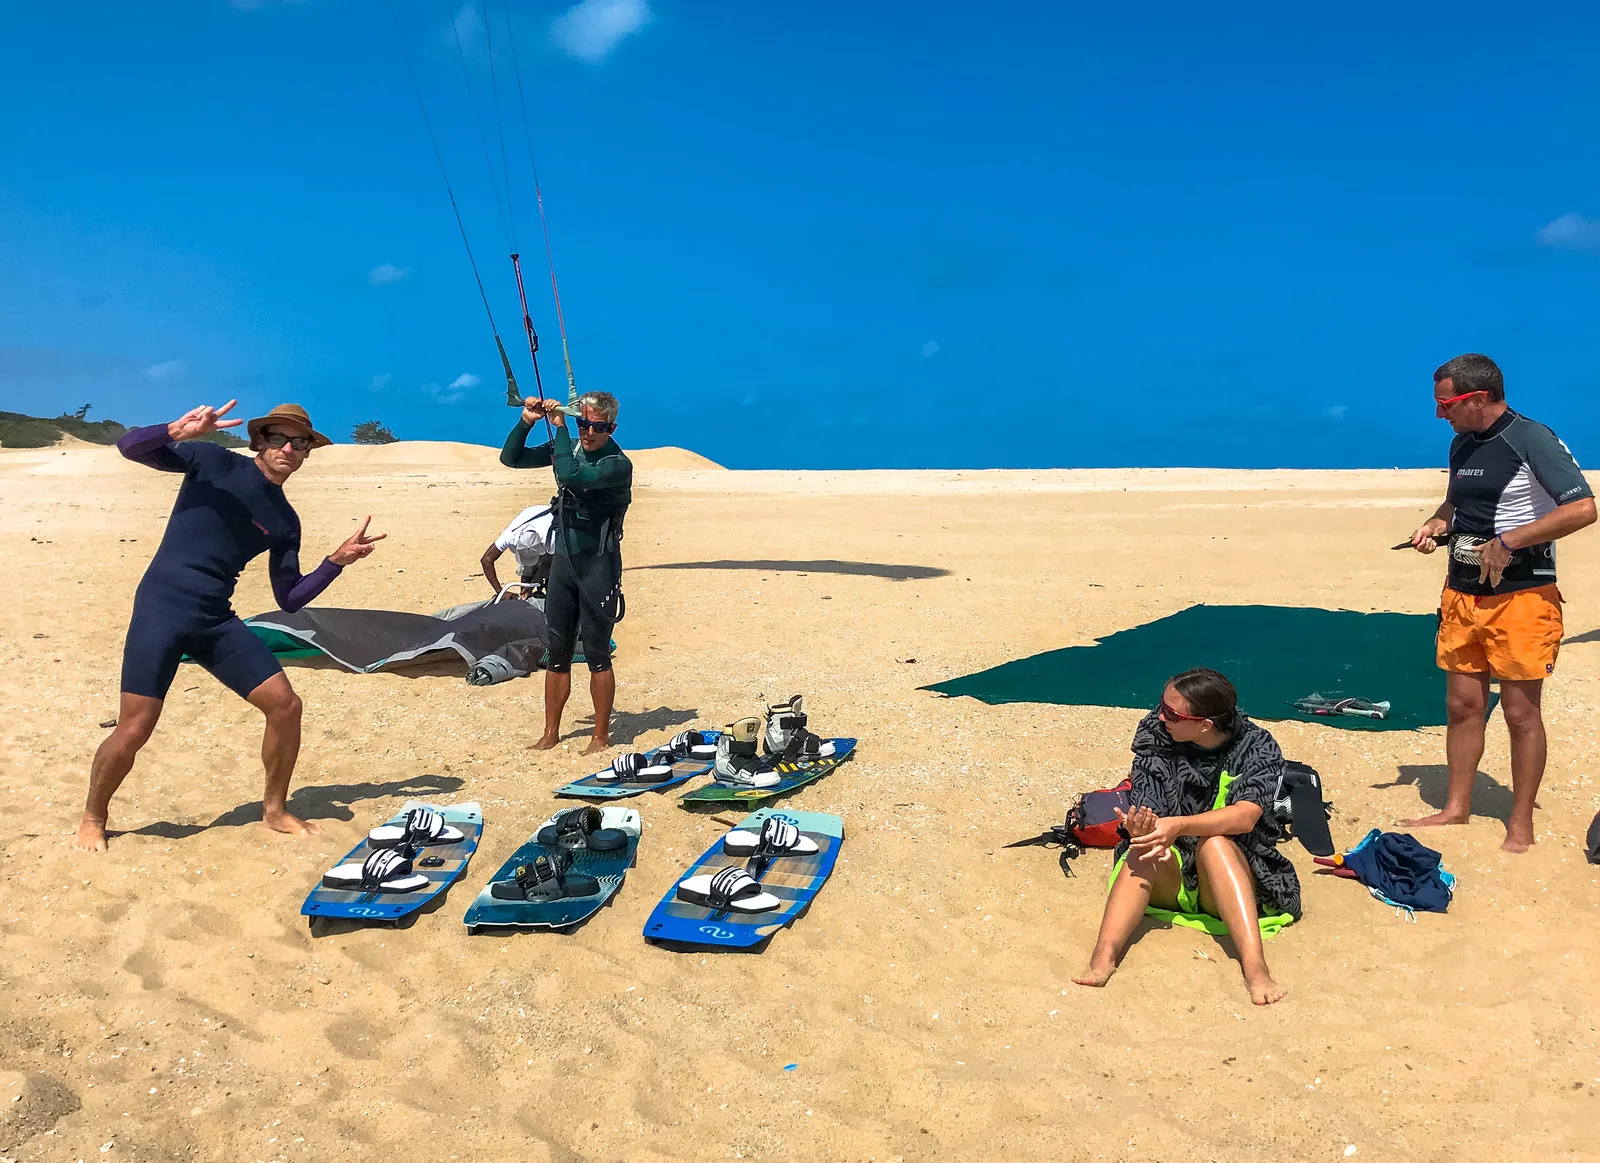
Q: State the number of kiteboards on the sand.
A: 5